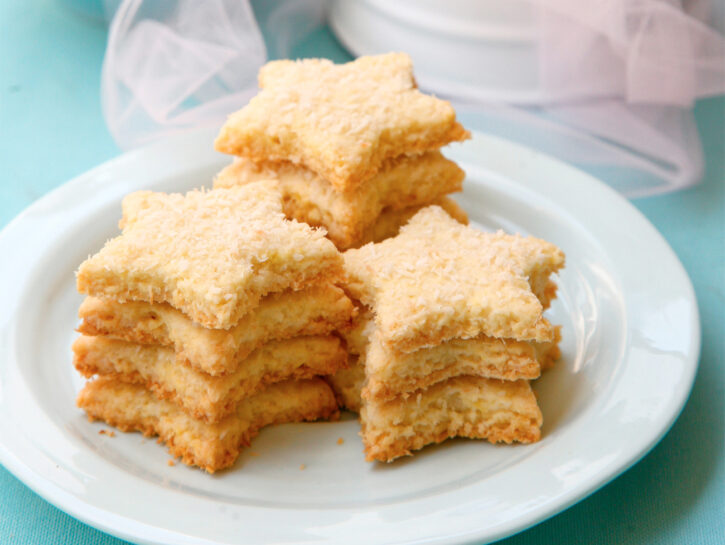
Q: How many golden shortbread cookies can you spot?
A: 10